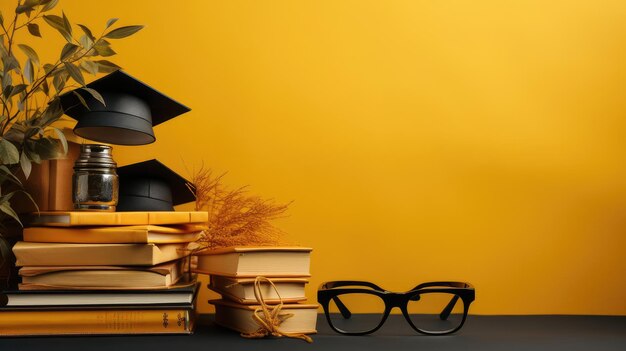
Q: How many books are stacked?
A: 9